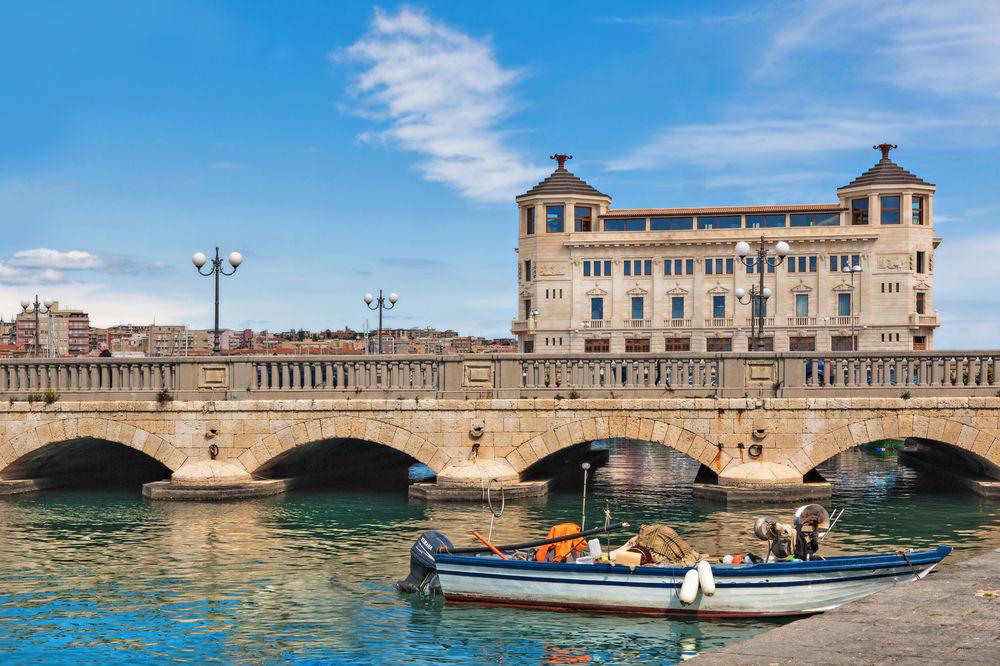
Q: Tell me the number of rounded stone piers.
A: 3